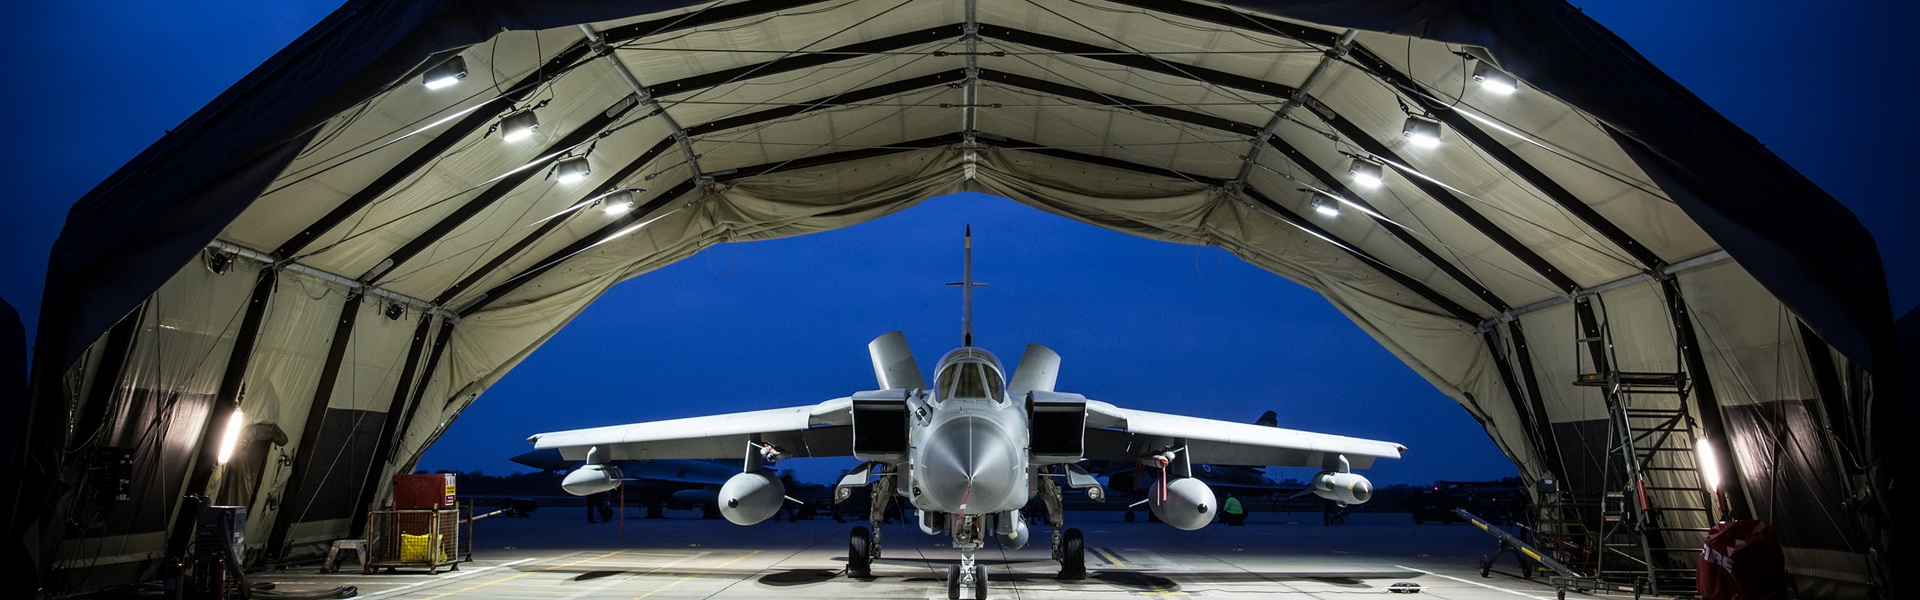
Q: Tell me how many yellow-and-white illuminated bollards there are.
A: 0